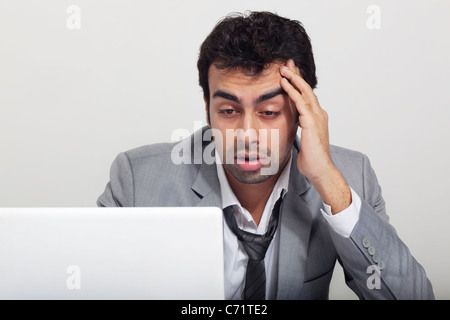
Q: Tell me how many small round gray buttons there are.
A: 4